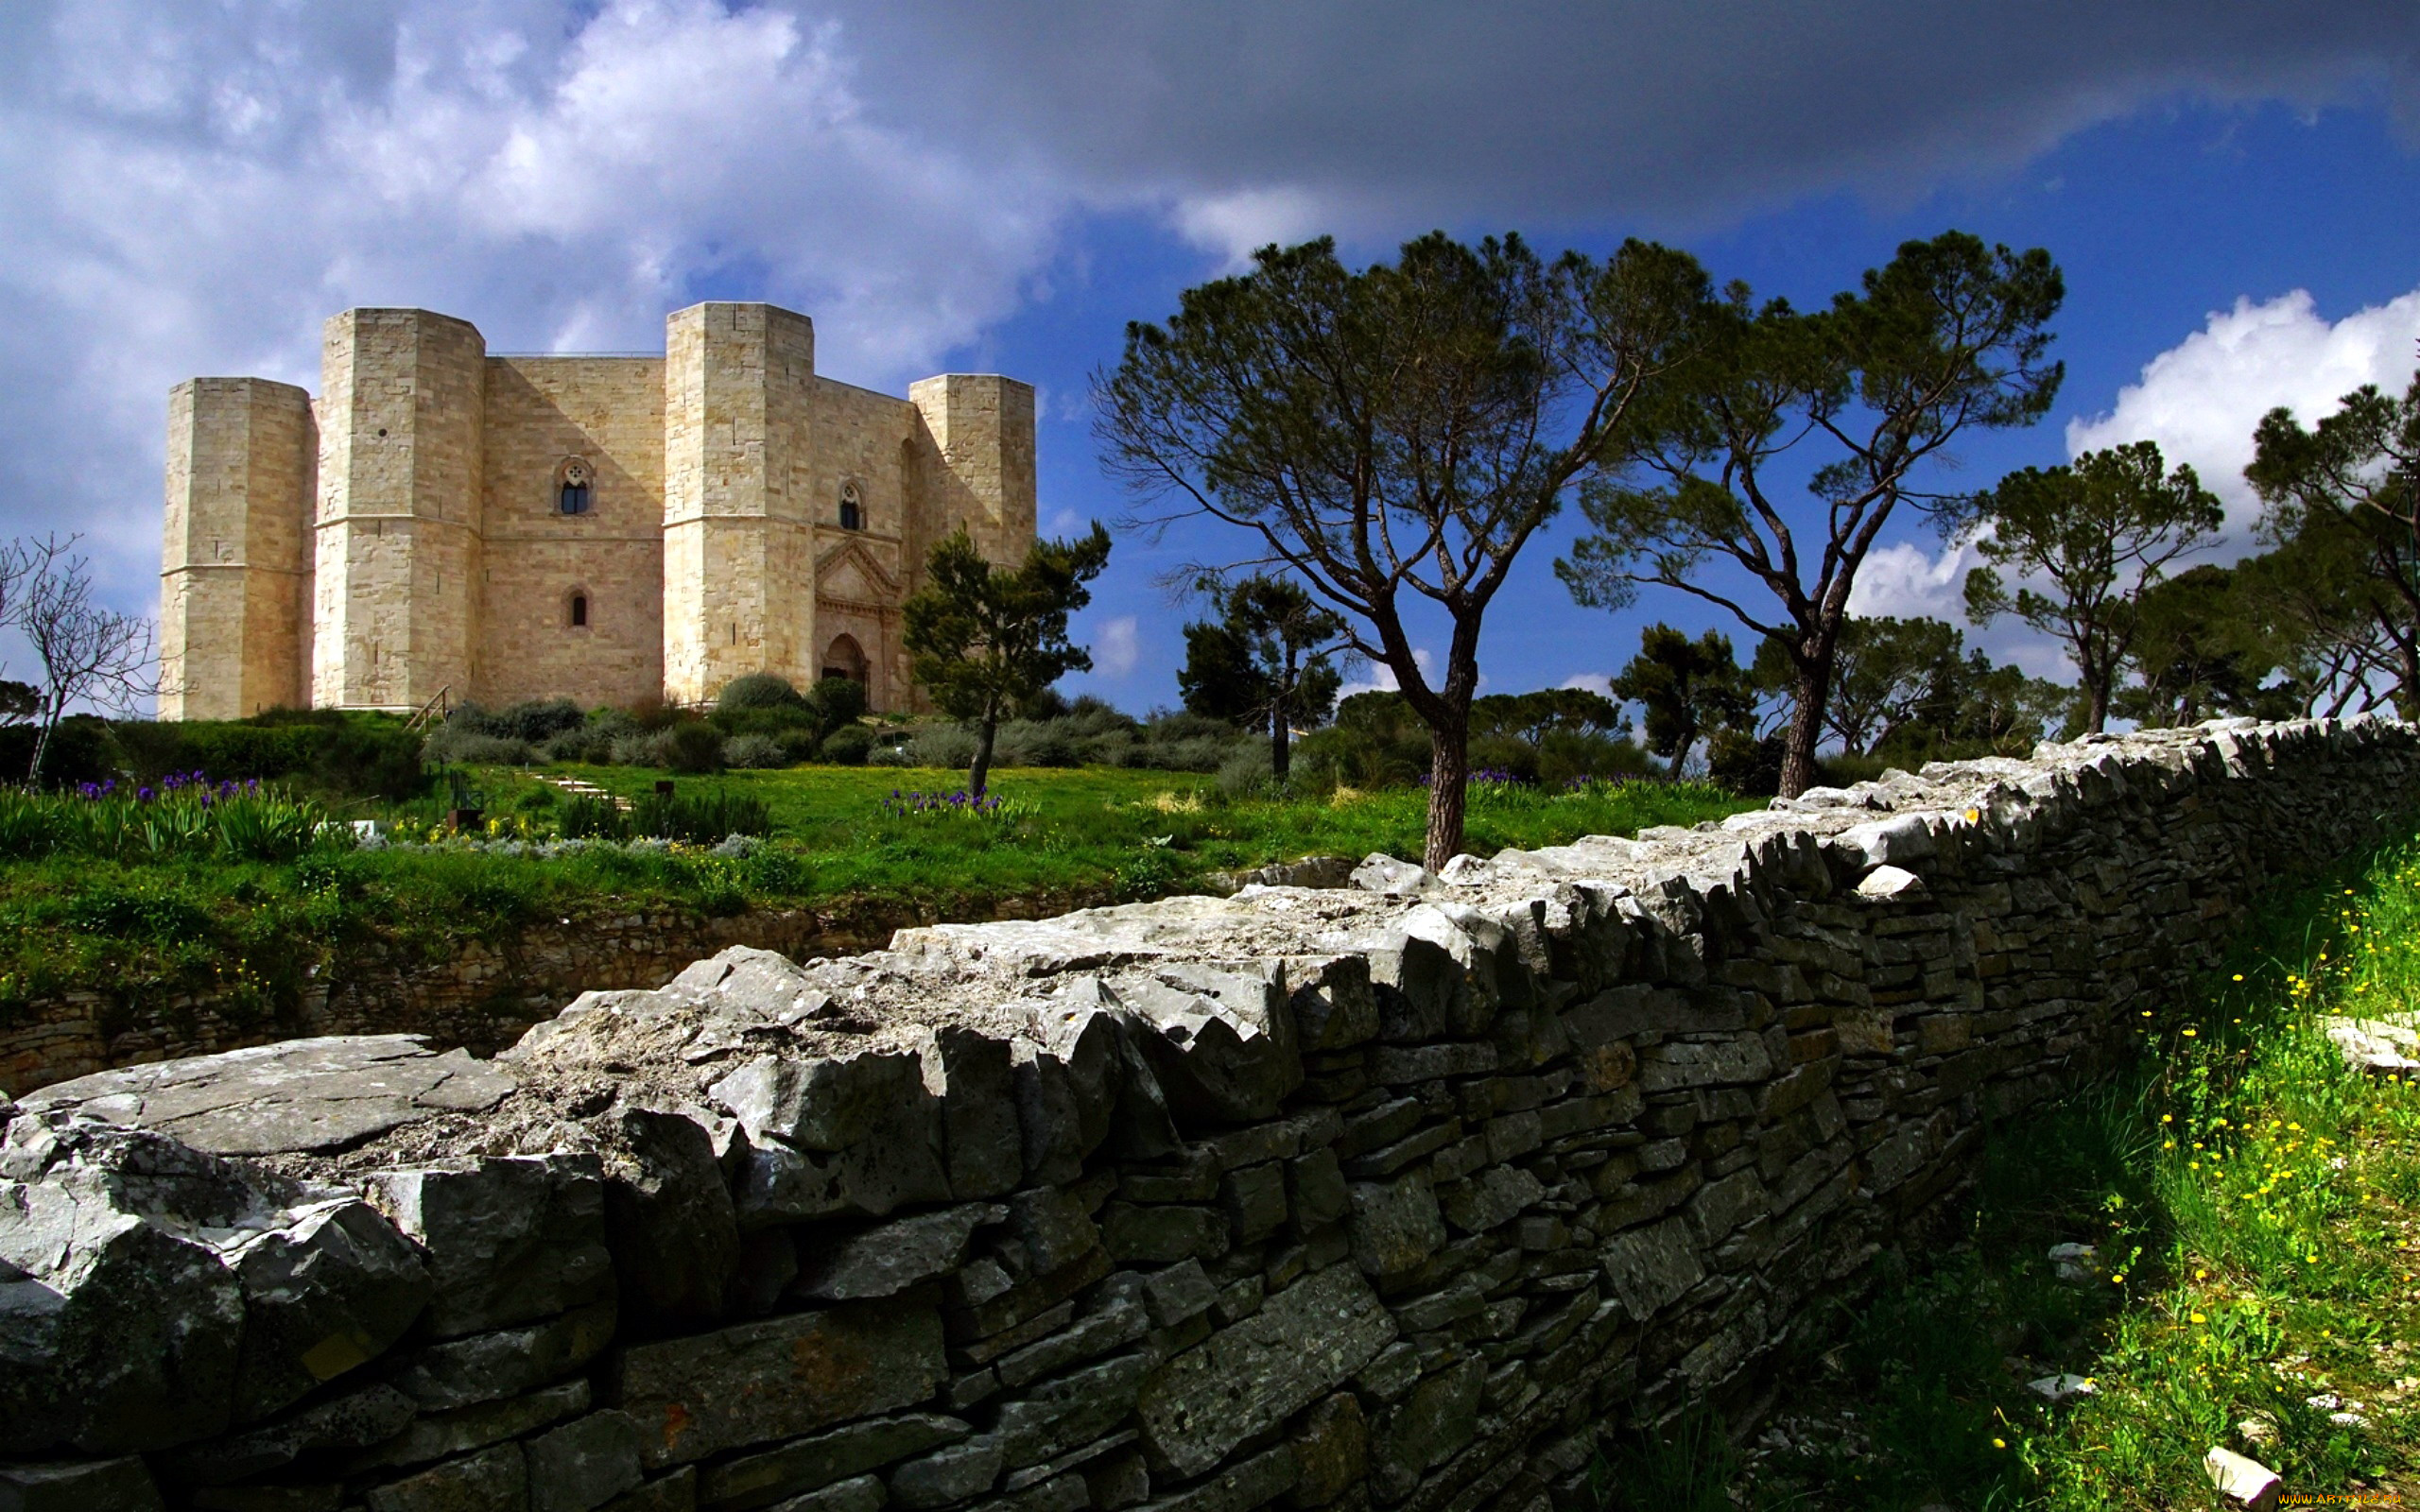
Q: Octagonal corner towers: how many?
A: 4